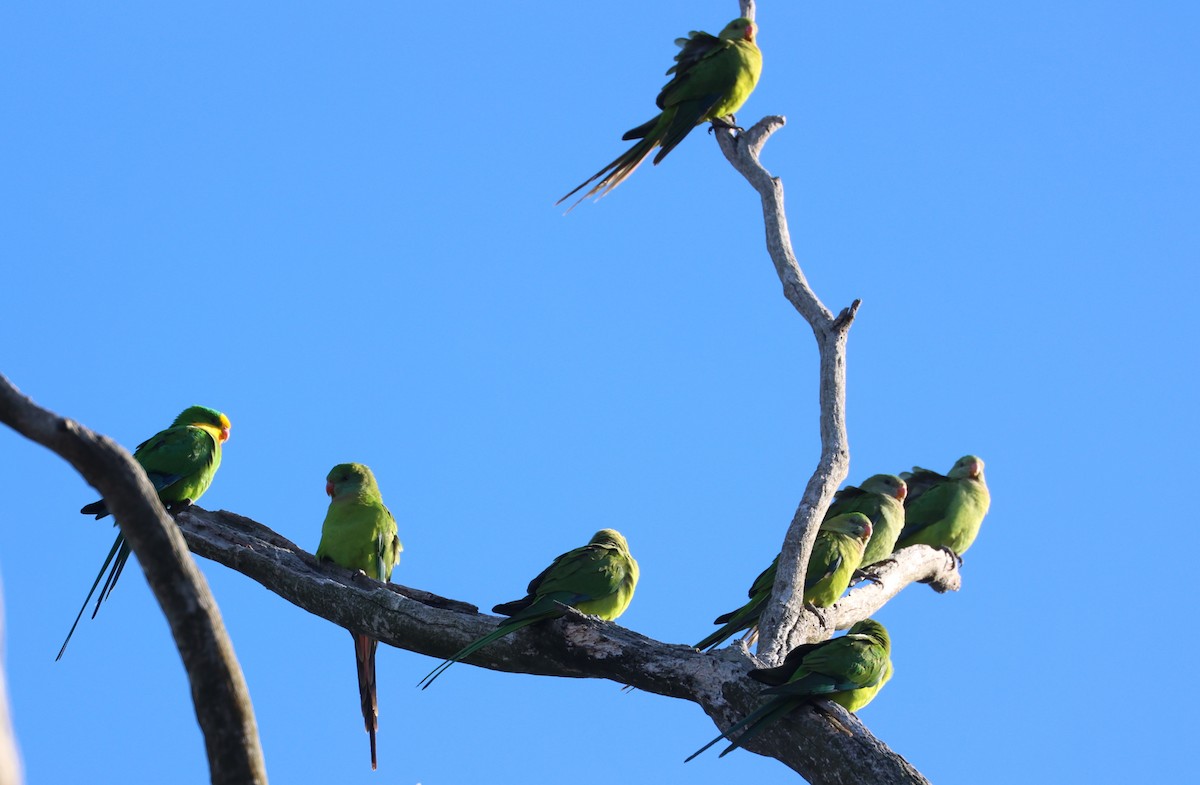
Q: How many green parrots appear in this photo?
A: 8